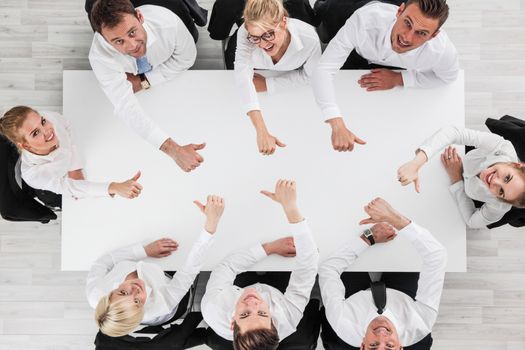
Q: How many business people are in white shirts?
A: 8